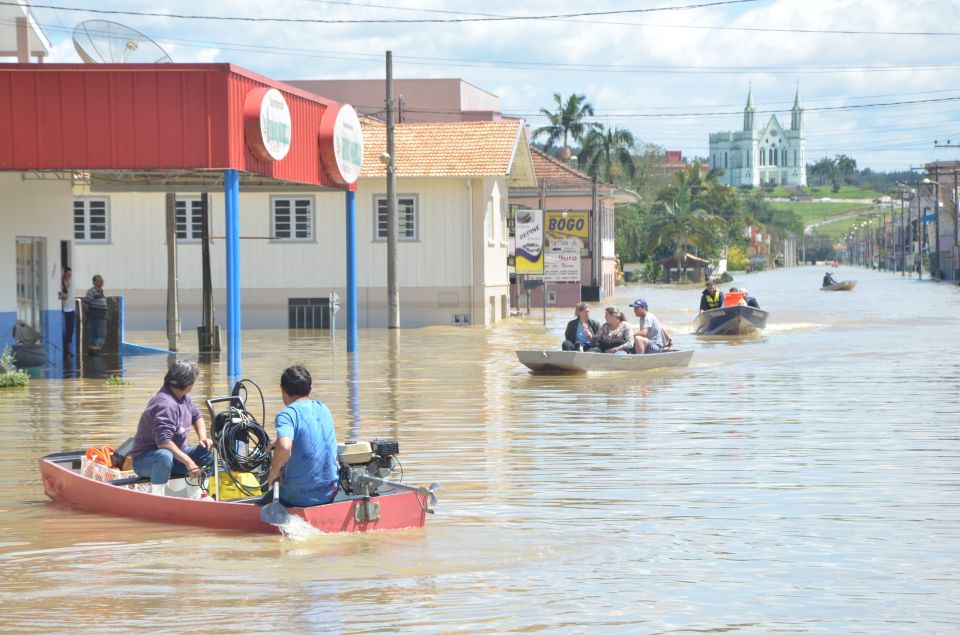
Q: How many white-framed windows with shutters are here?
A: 4